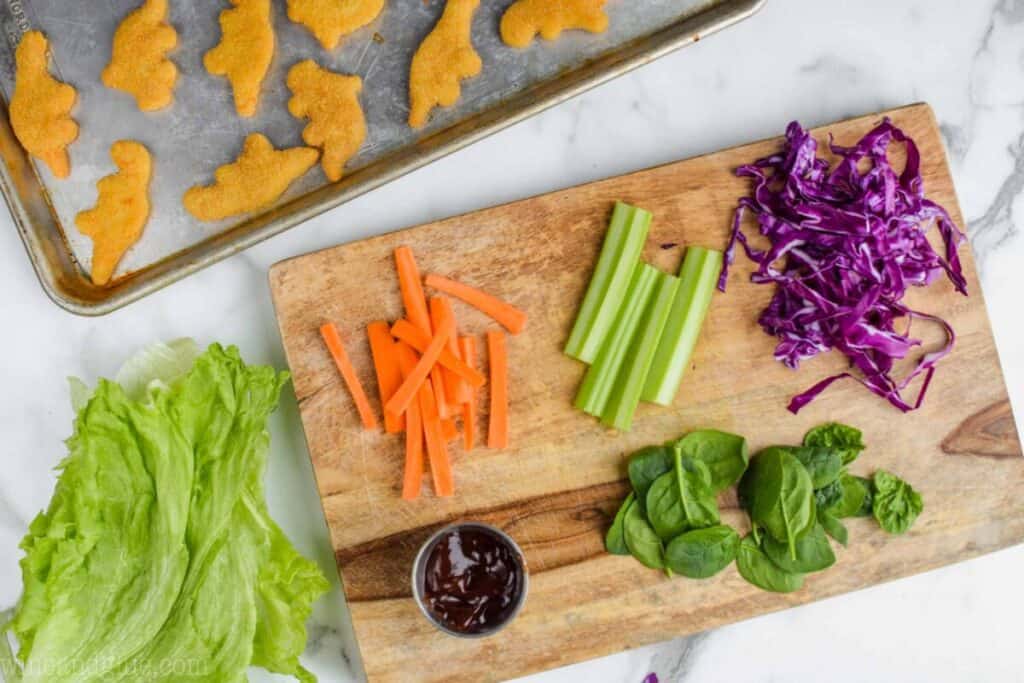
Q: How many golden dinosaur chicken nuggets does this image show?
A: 9